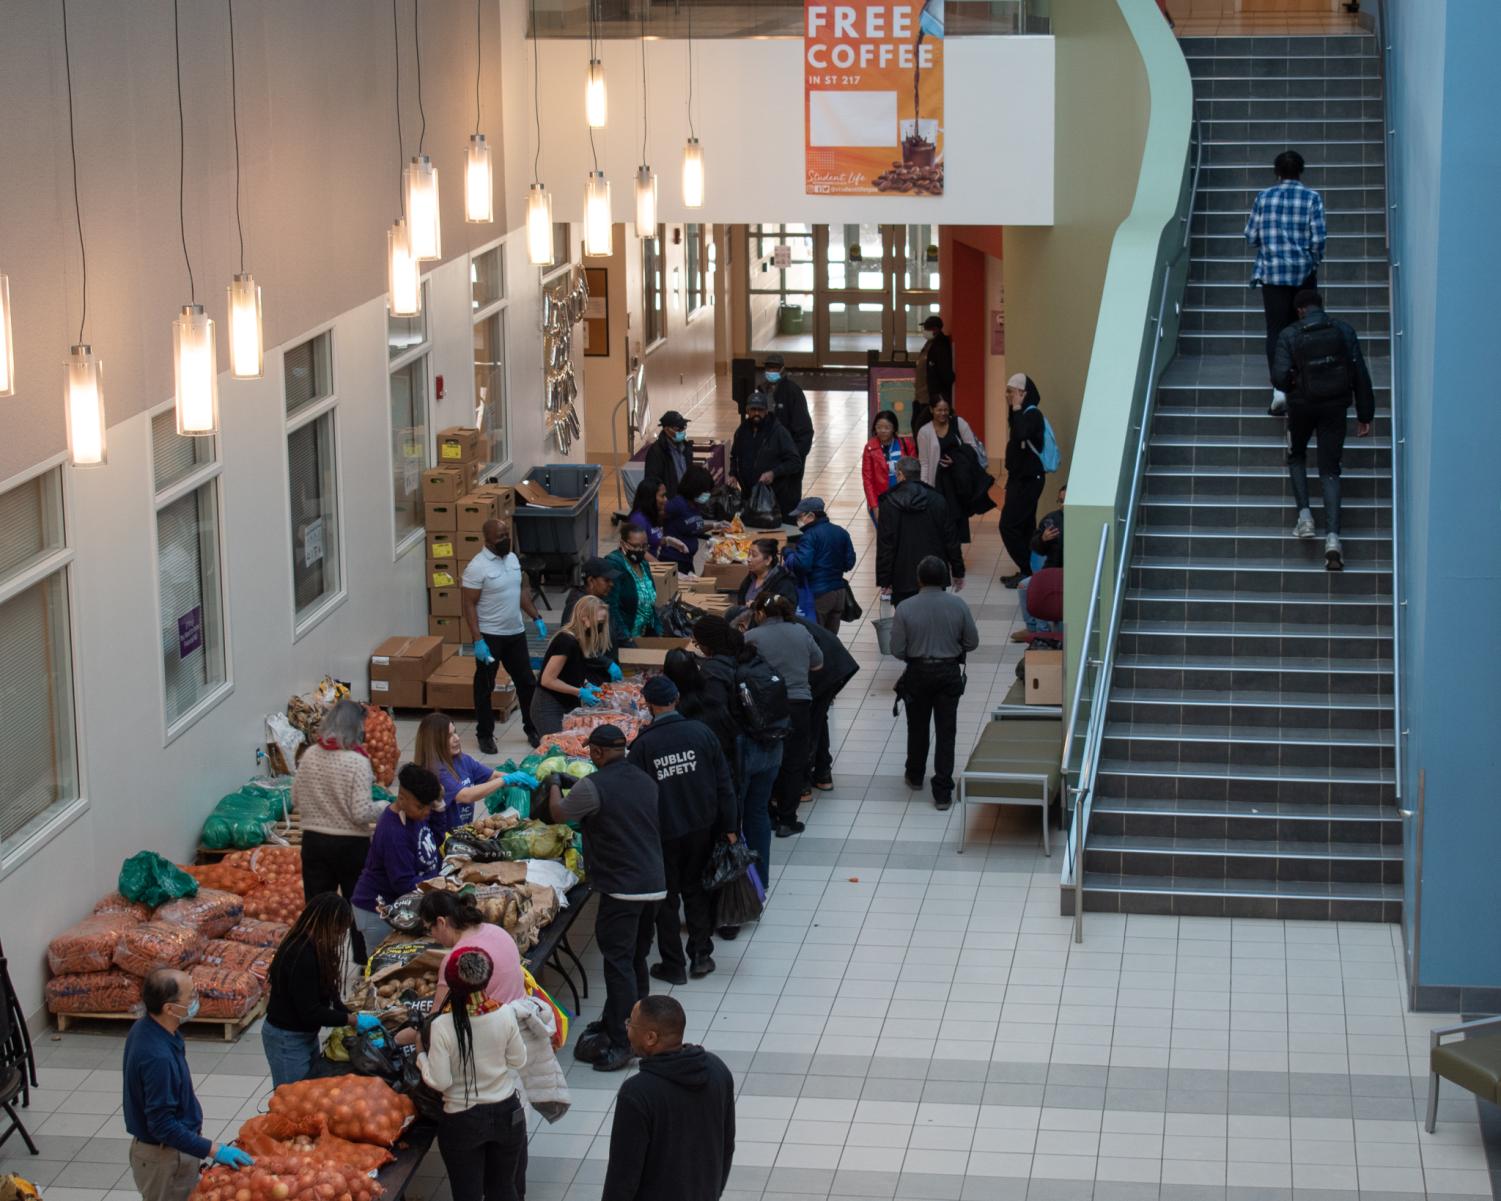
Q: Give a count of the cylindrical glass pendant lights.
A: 12